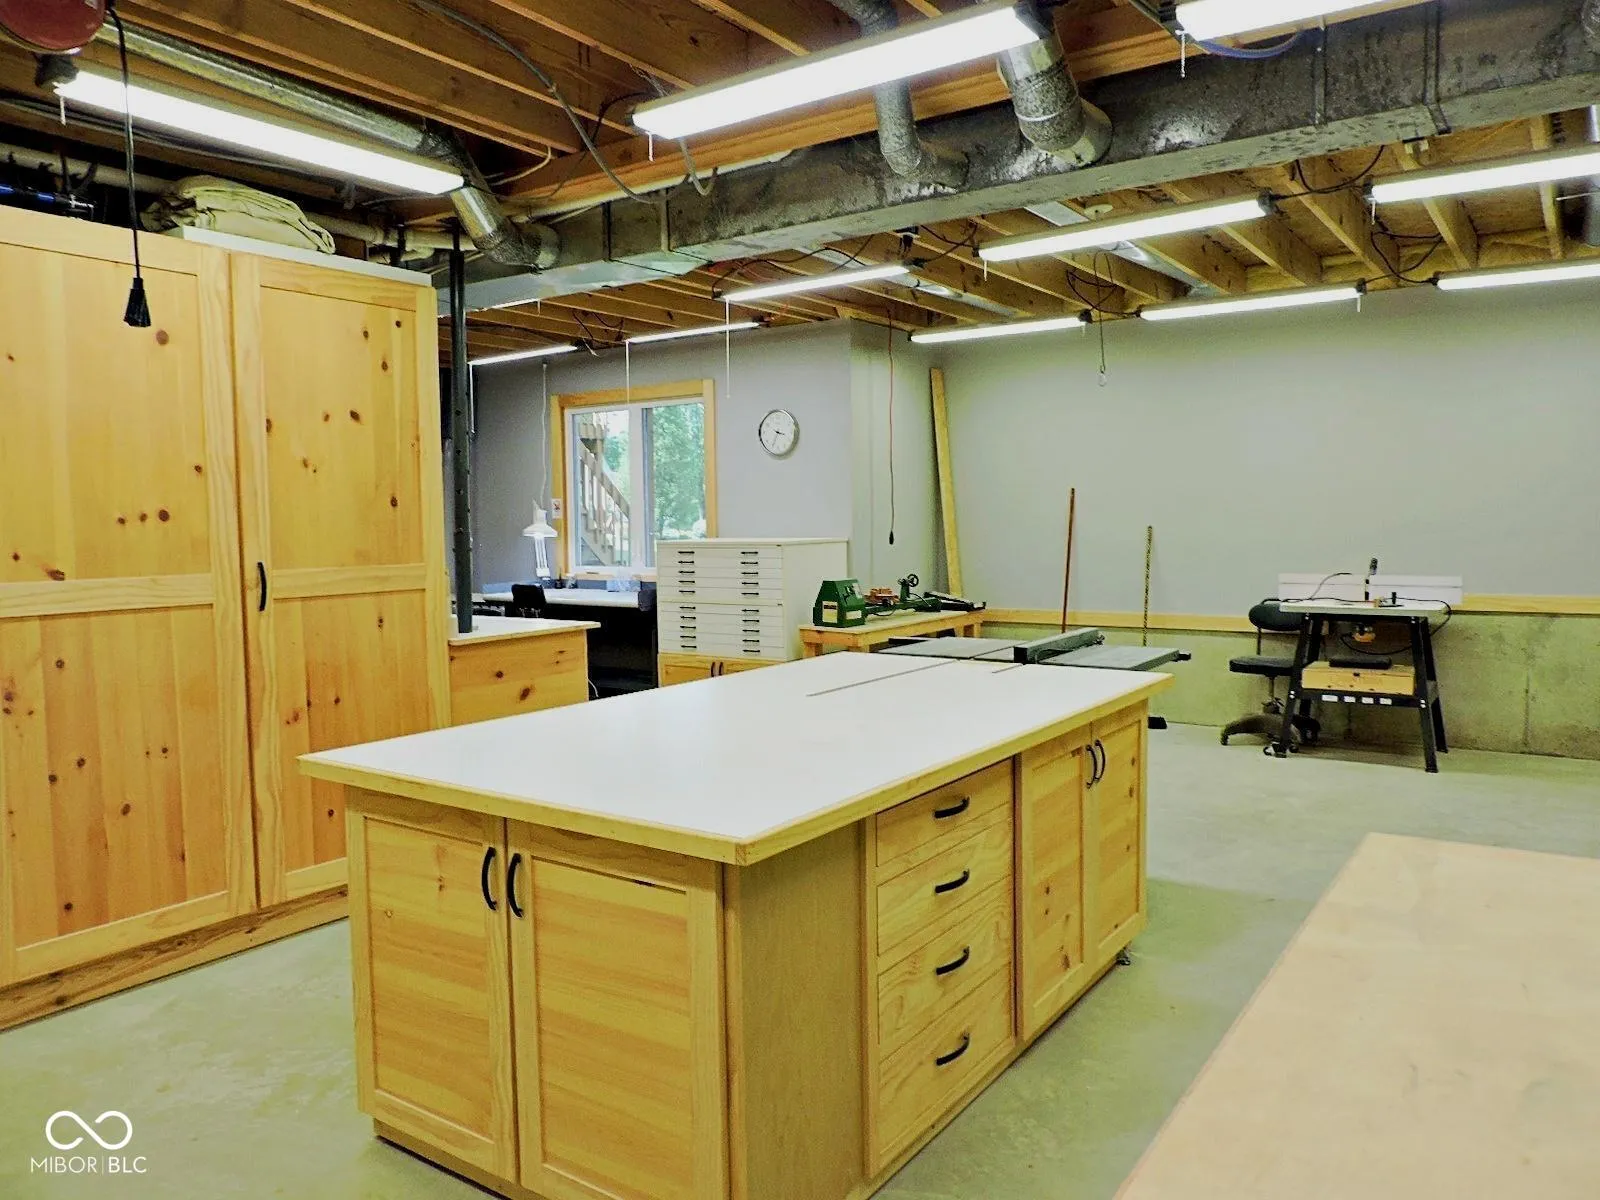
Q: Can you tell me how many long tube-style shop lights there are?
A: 11